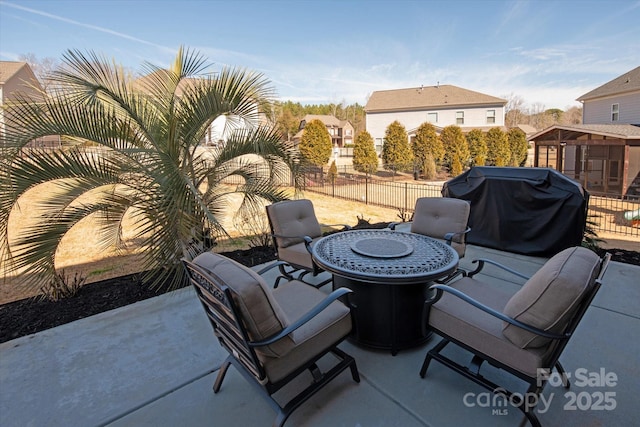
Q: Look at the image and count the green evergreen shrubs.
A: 8